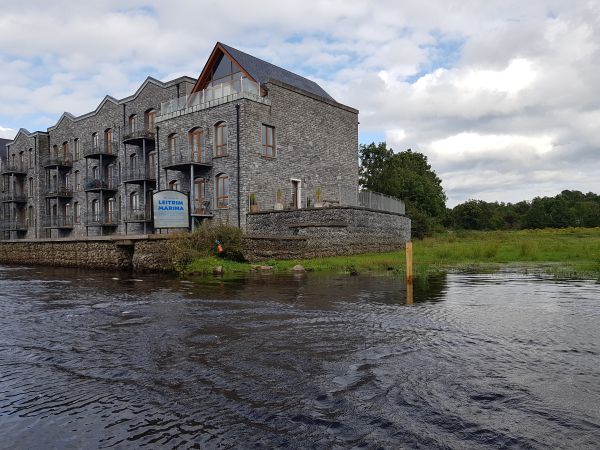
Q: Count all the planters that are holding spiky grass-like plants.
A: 3